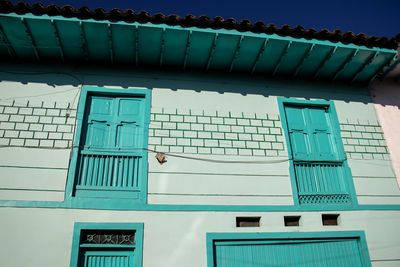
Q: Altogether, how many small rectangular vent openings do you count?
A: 3